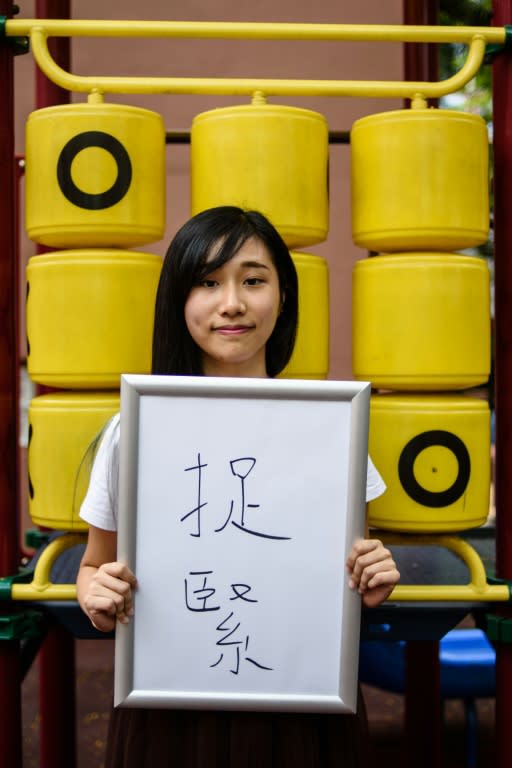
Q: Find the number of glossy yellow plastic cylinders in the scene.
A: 8